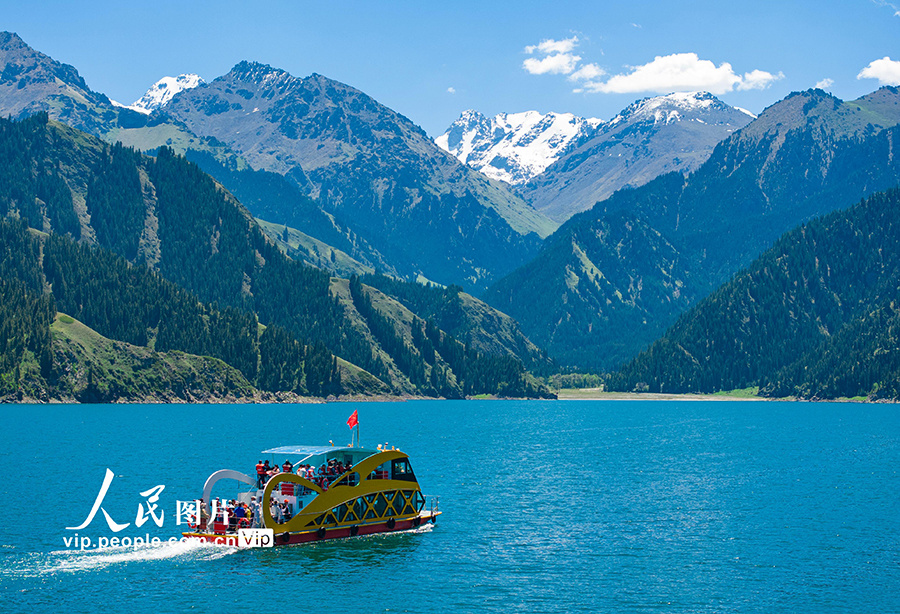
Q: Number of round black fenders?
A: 6